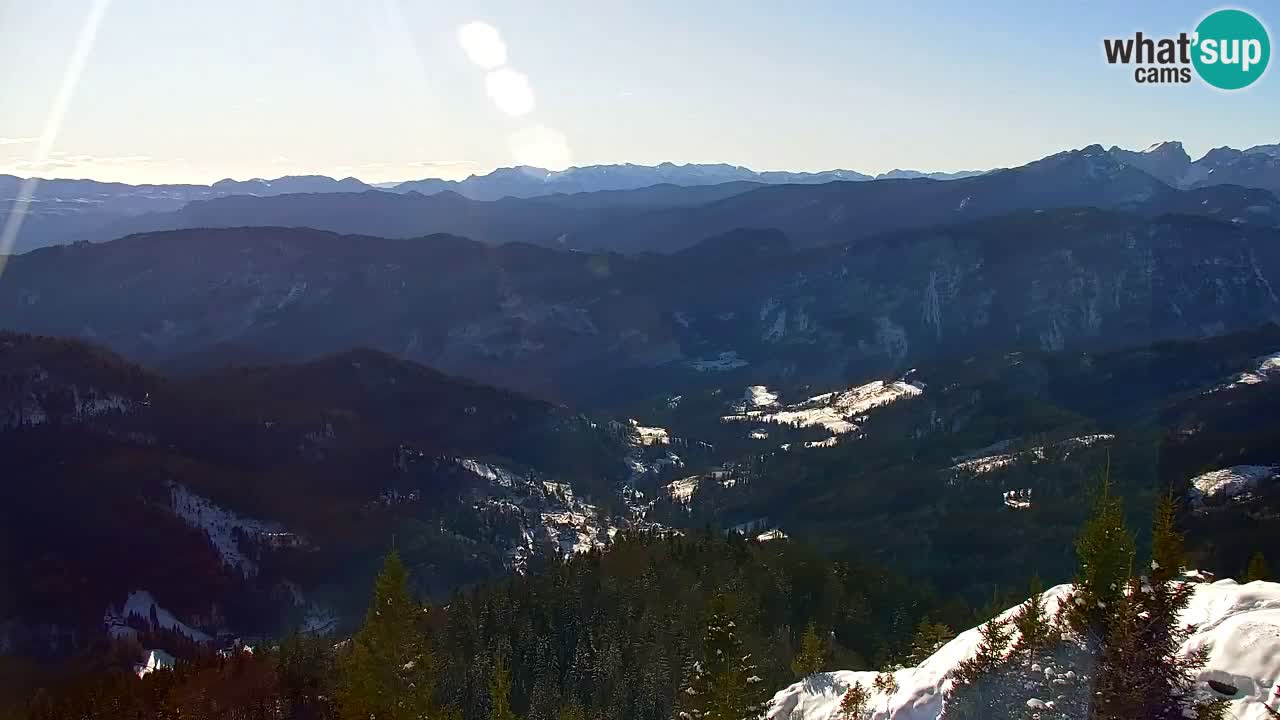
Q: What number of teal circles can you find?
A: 1